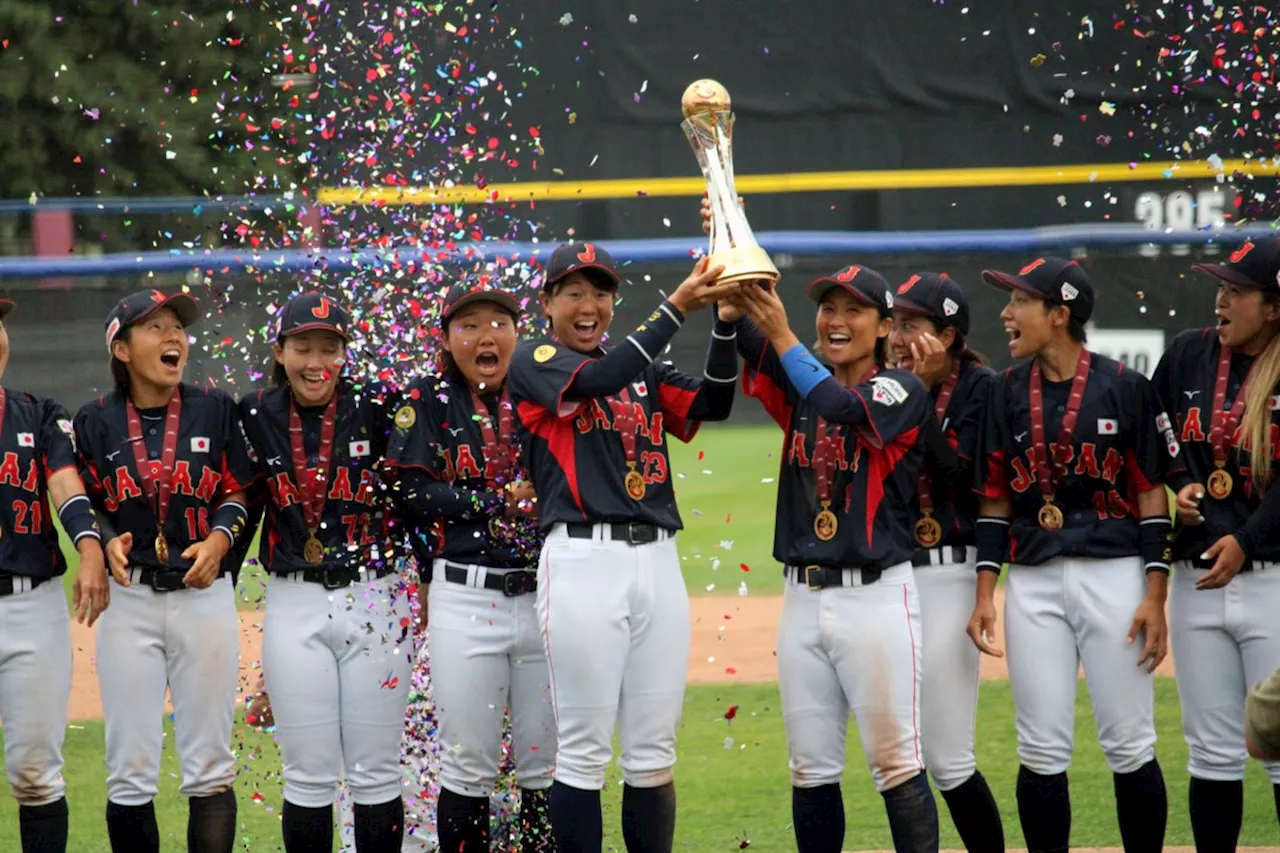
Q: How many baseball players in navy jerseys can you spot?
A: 9